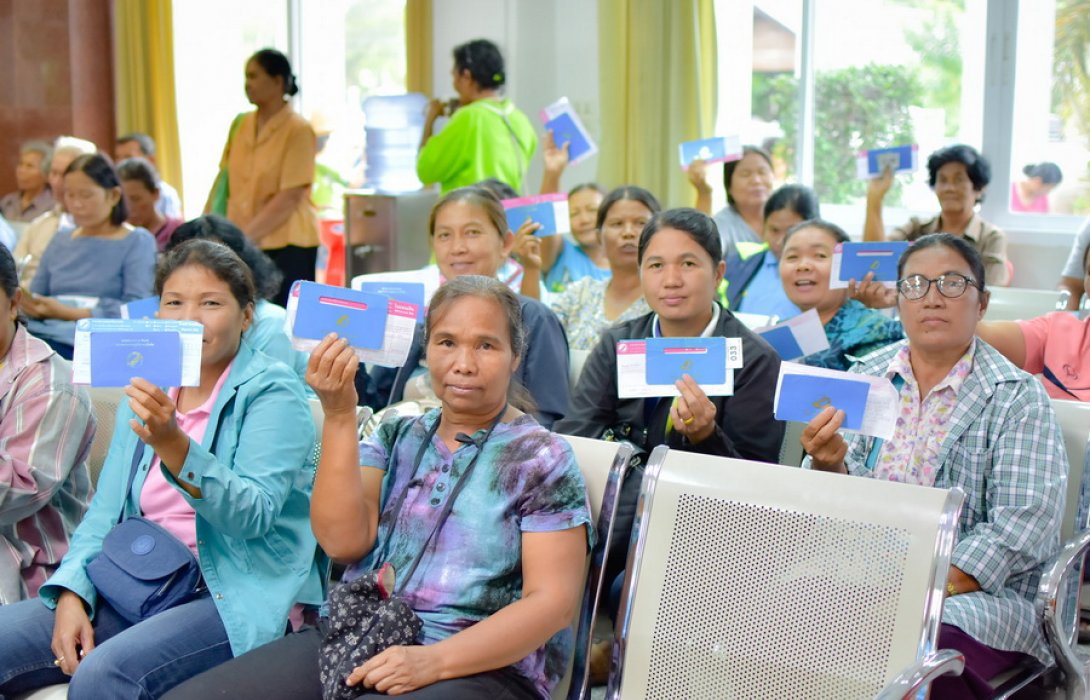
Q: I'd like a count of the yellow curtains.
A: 3